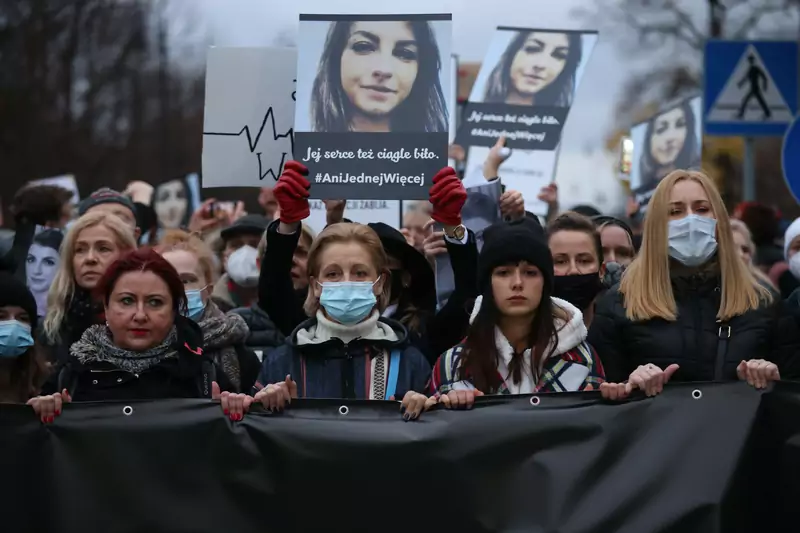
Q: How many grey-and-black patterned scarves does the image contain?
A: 2